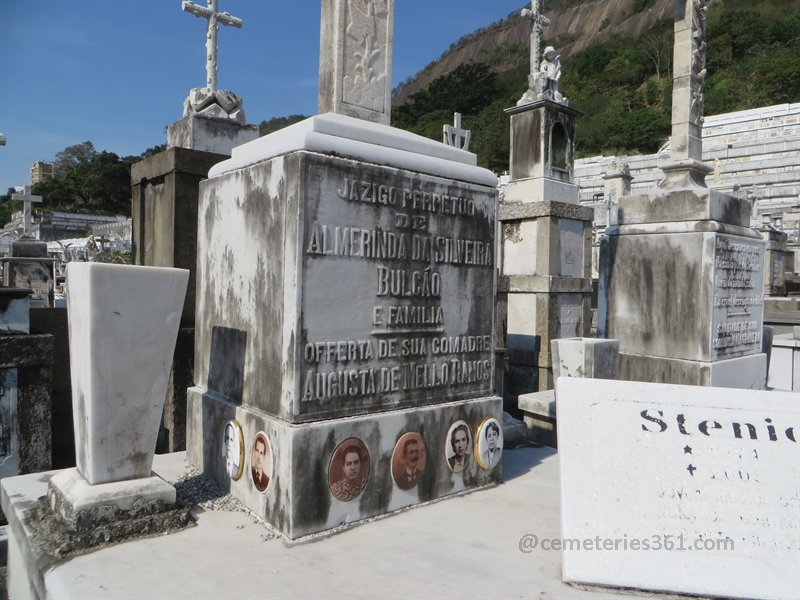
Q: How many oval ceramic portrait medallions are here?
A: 6